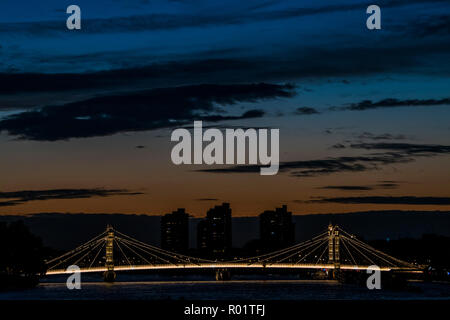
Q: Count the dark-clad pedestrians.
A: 0